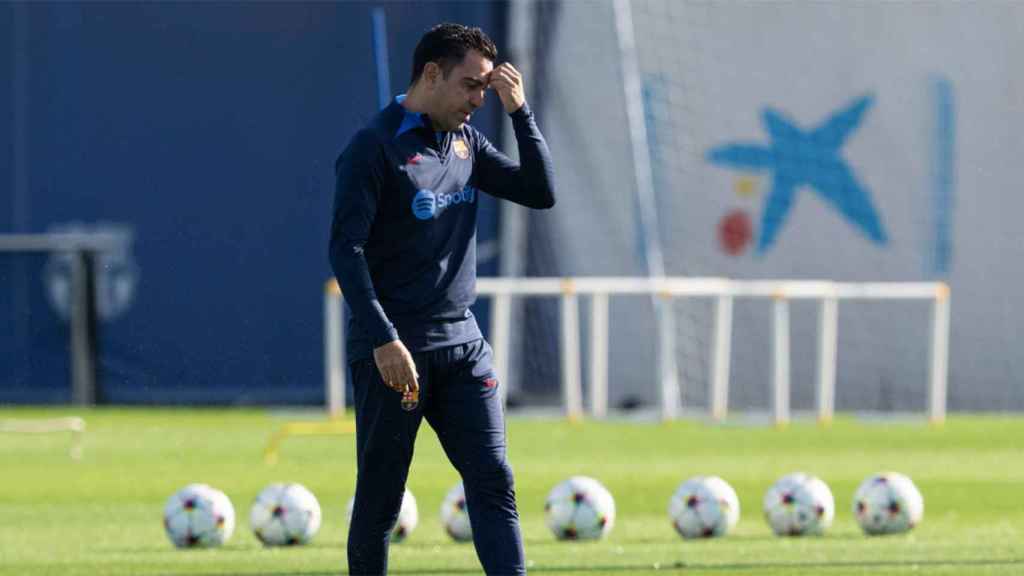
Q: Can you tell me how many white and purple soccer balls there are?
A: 8